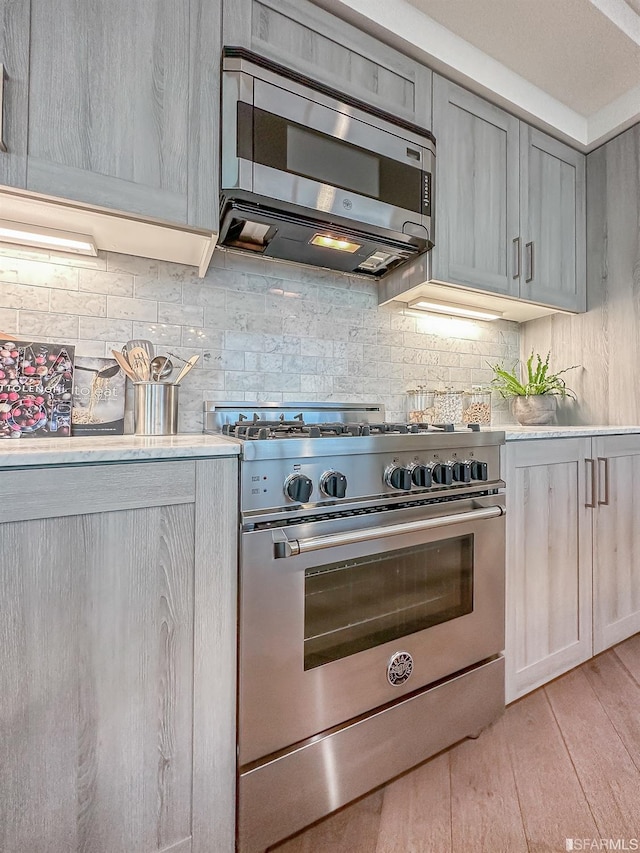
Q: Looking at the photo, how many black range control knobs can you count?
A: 7